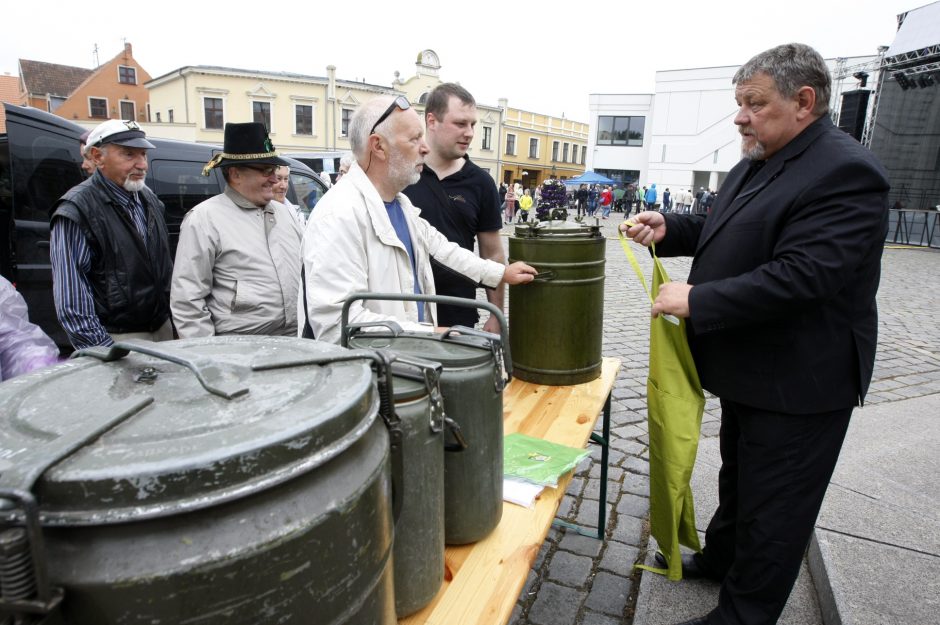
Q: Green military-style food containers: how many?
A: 4